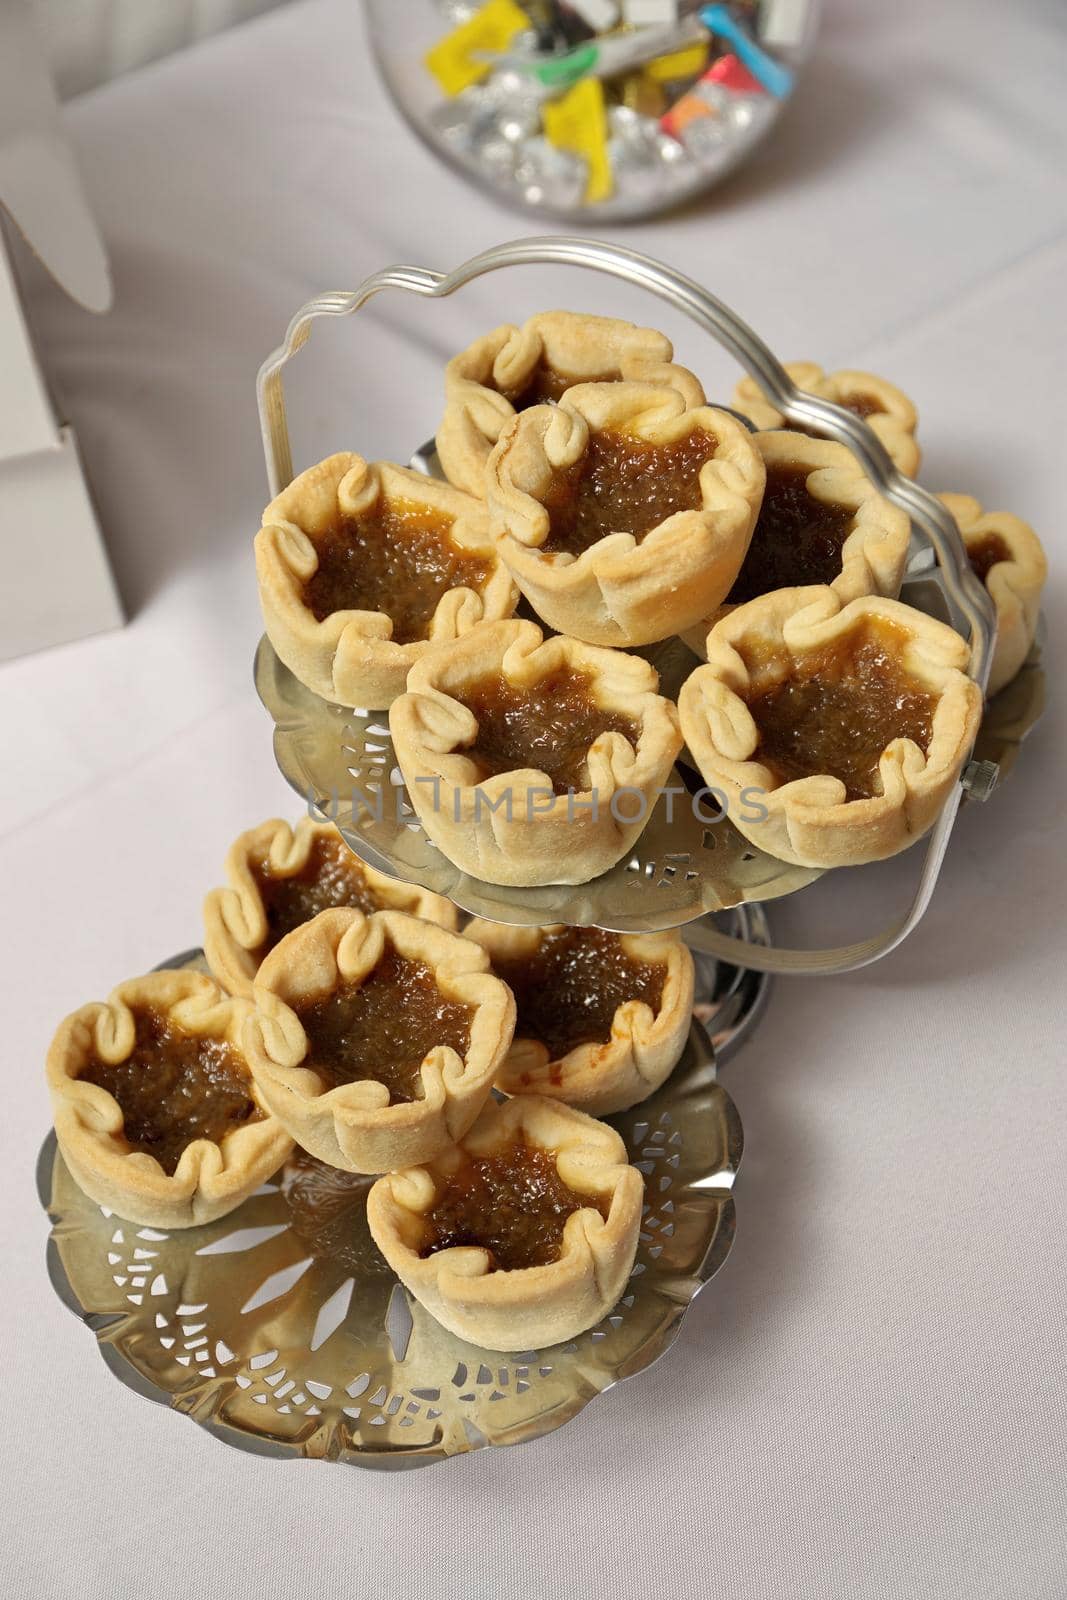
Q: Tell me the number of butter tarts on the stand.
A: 13